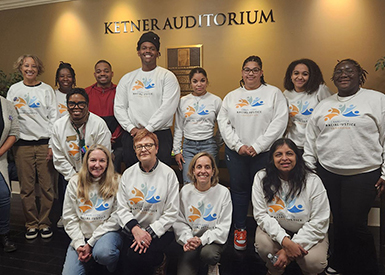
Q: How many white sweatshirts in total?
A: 12